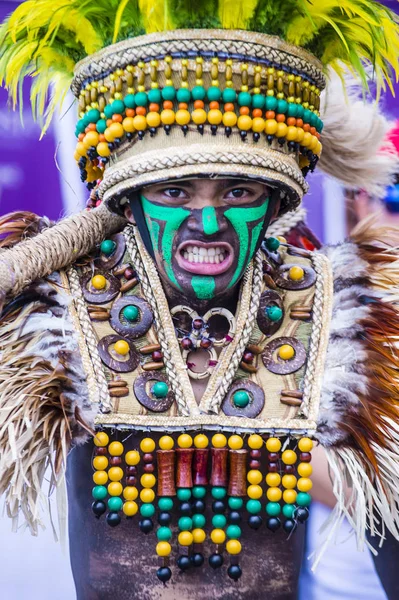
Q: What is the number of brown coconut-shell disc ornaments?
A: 10